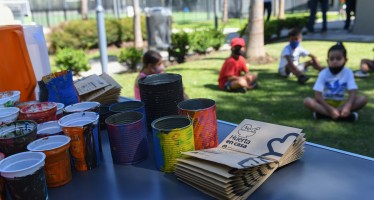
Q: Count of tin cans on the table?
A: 5